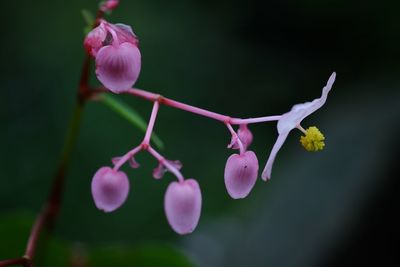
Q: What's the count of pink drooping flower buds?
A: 4